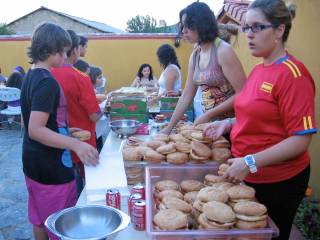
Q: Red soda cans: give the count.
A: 4